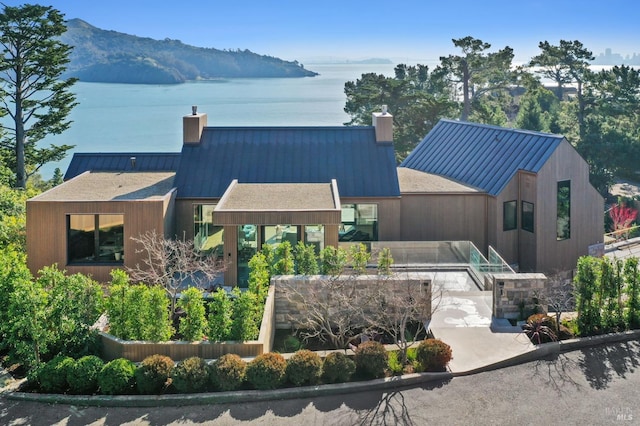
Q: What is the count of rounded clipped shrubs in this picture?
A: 11